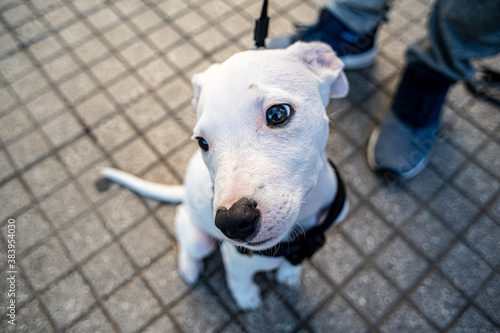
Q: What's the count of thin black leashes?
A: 1